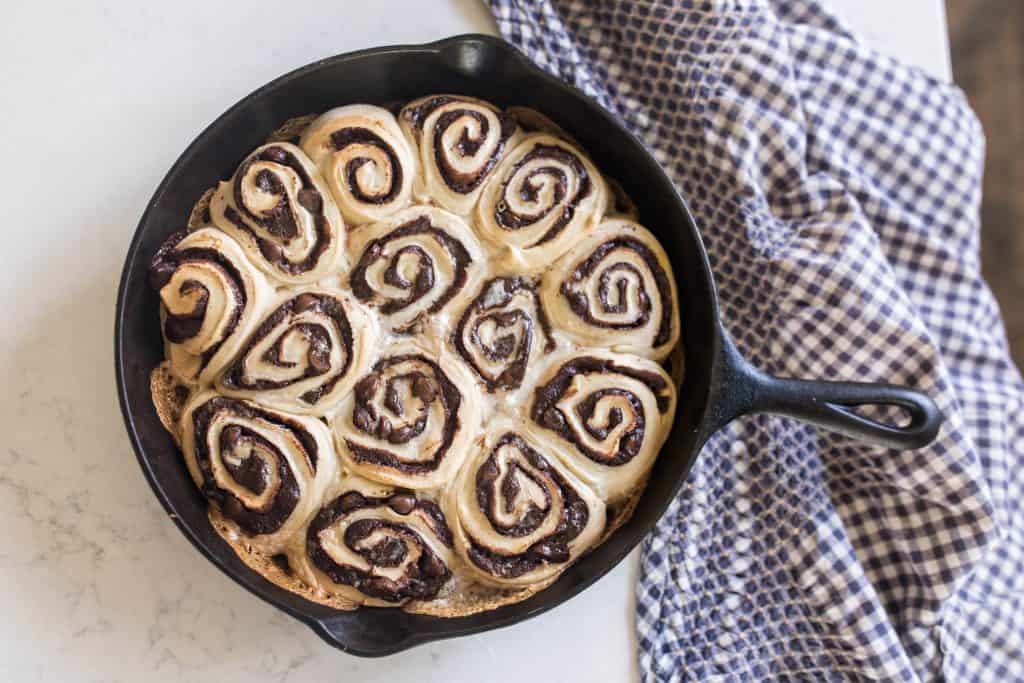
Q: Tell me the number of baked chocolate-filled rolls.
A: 14